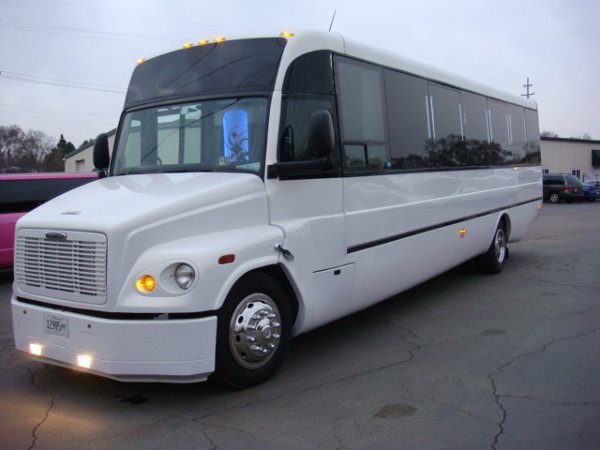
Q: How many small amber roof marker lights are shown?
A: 5